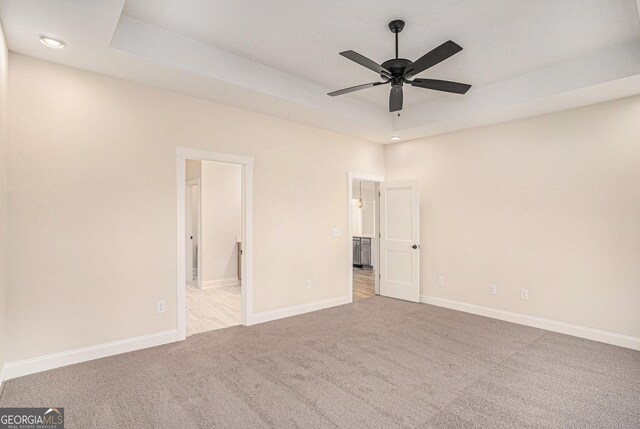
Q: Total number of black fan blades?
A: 5